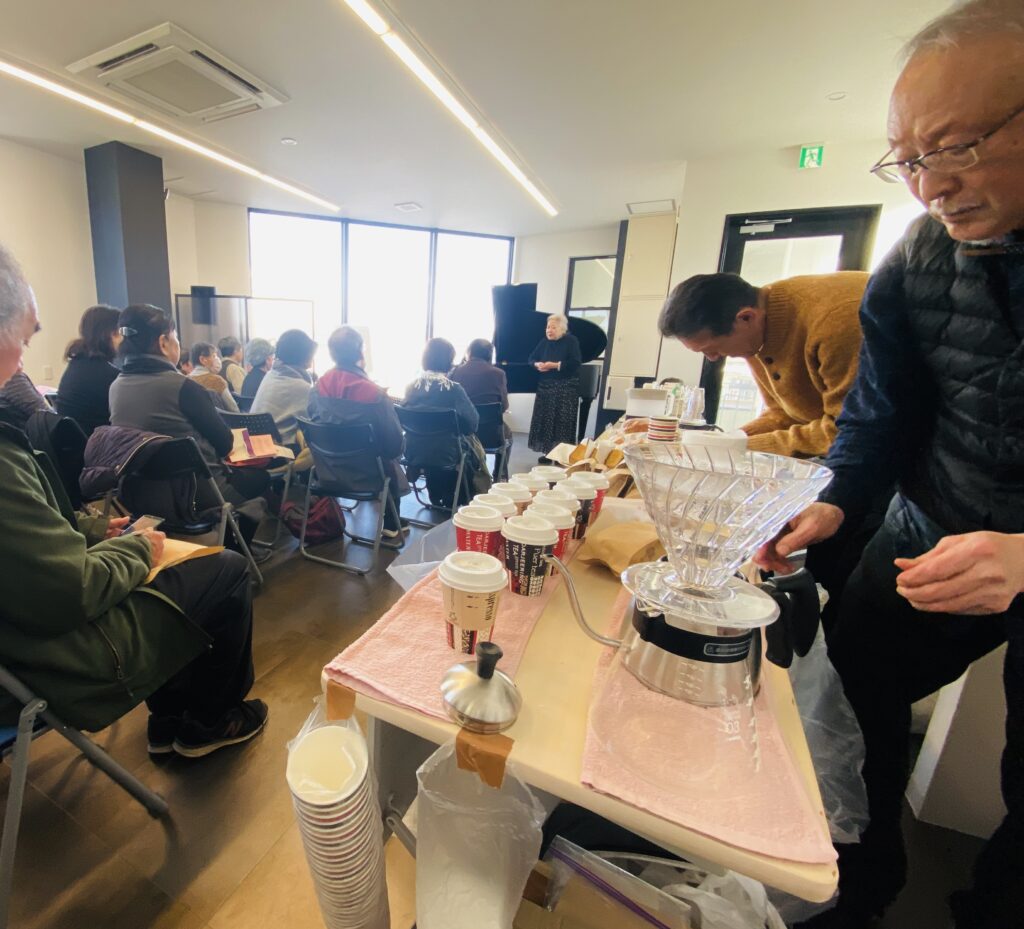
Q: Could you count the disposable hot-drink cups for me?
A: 11